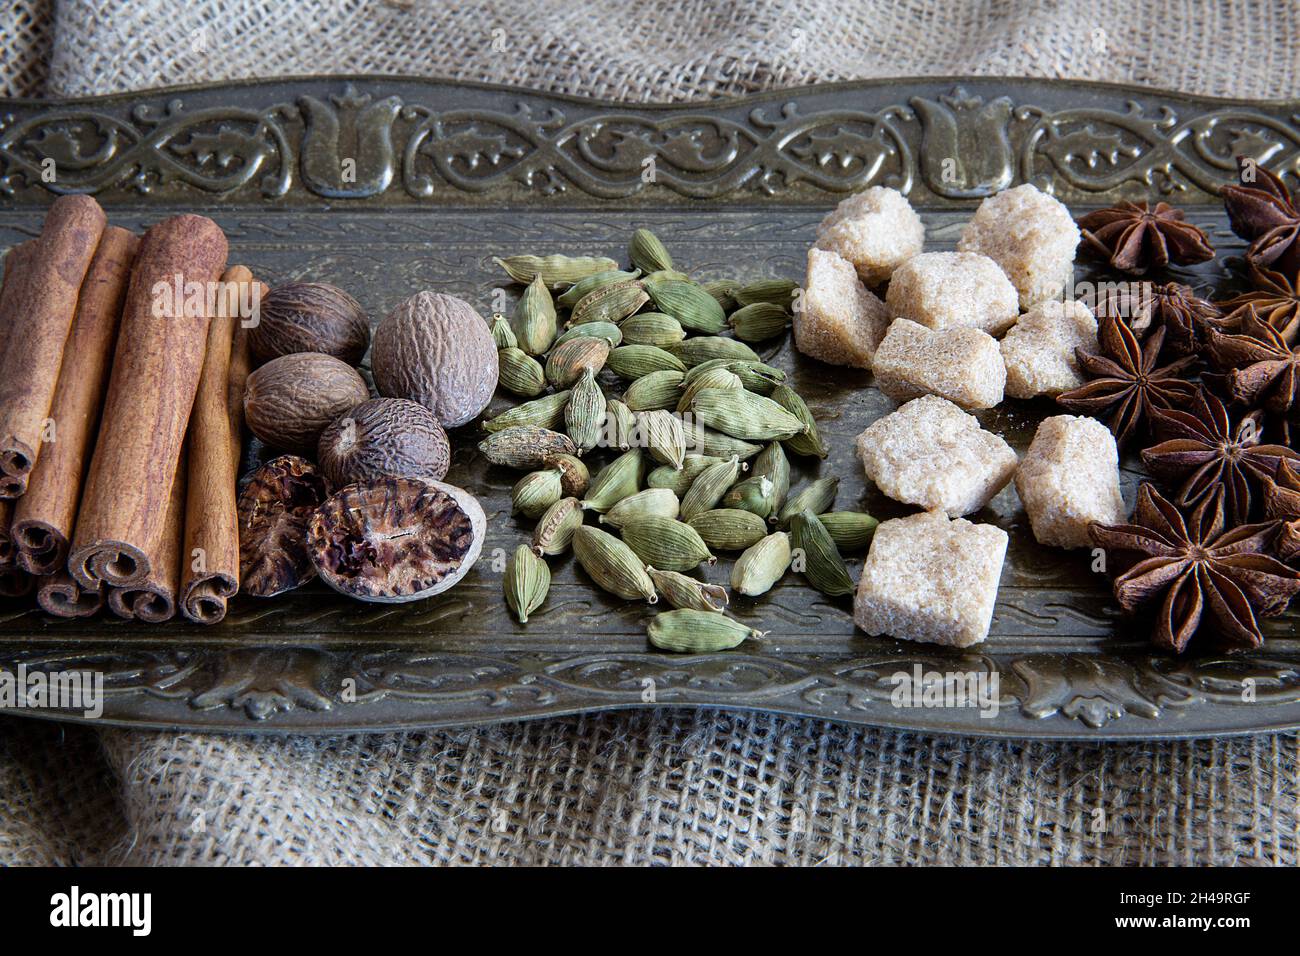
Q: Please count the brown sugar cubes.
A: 9